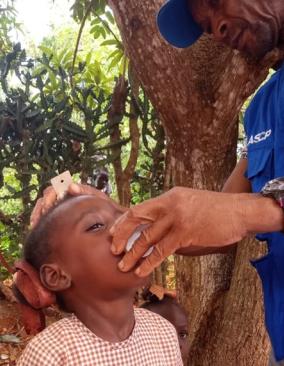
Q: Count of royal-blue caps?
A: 1